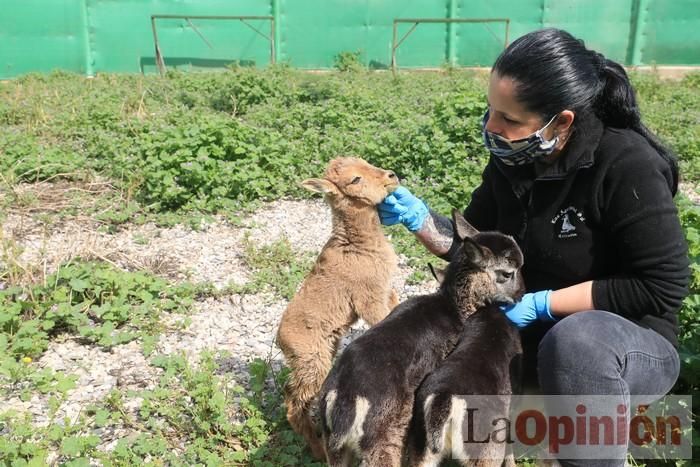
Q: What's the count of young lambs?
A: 3